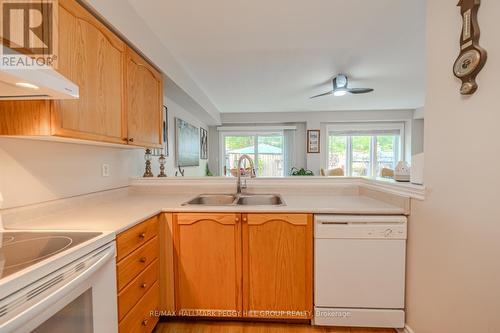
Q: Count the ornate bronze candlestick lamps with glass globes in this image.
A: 2